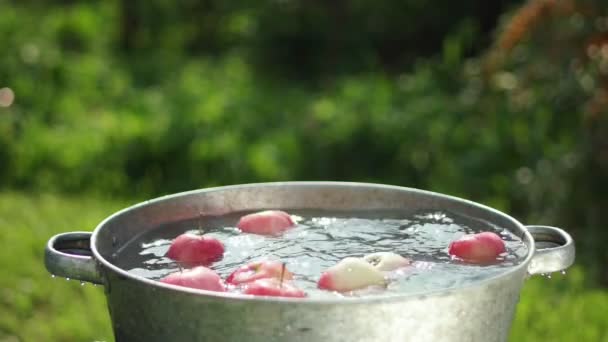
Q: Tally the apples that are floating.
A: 8